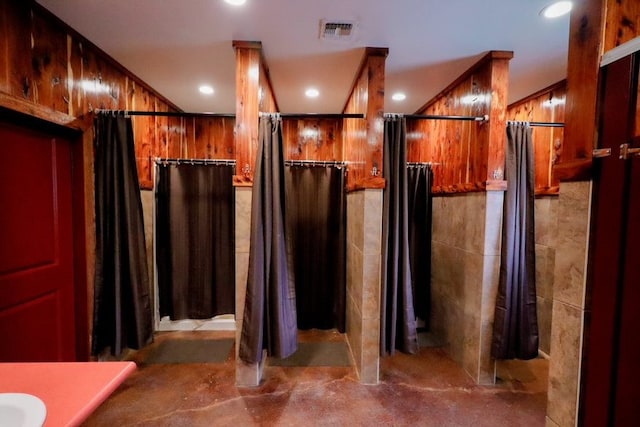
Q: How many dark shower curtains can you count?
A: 7